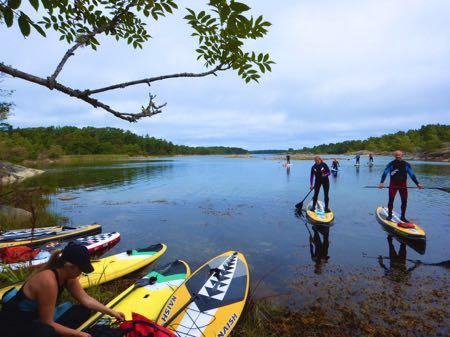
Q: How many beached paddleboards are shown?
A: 5